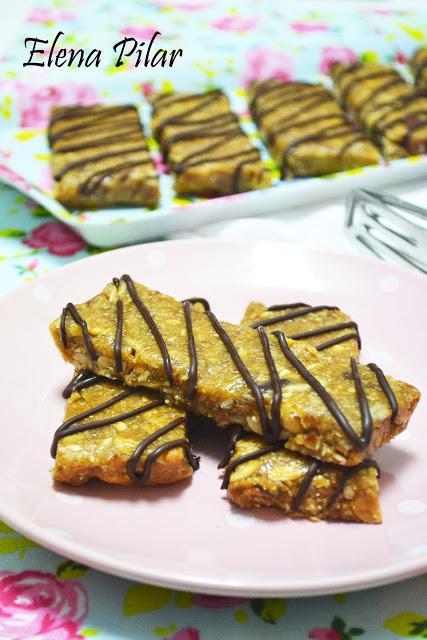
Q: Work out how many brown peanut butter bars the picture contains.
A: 8